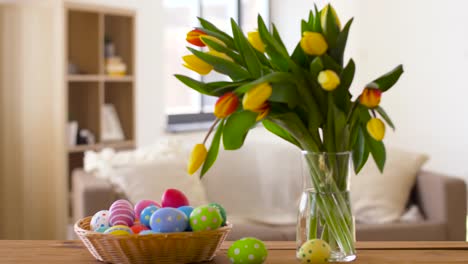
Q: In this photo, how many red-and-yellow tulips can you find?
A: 4